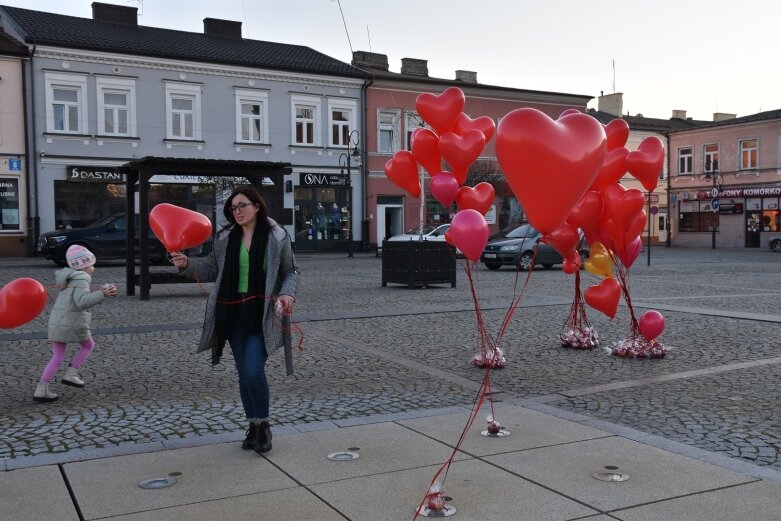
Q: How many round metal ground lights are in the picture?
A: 5